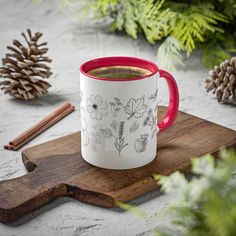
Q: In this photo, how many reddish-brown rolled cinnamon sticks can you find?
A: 2